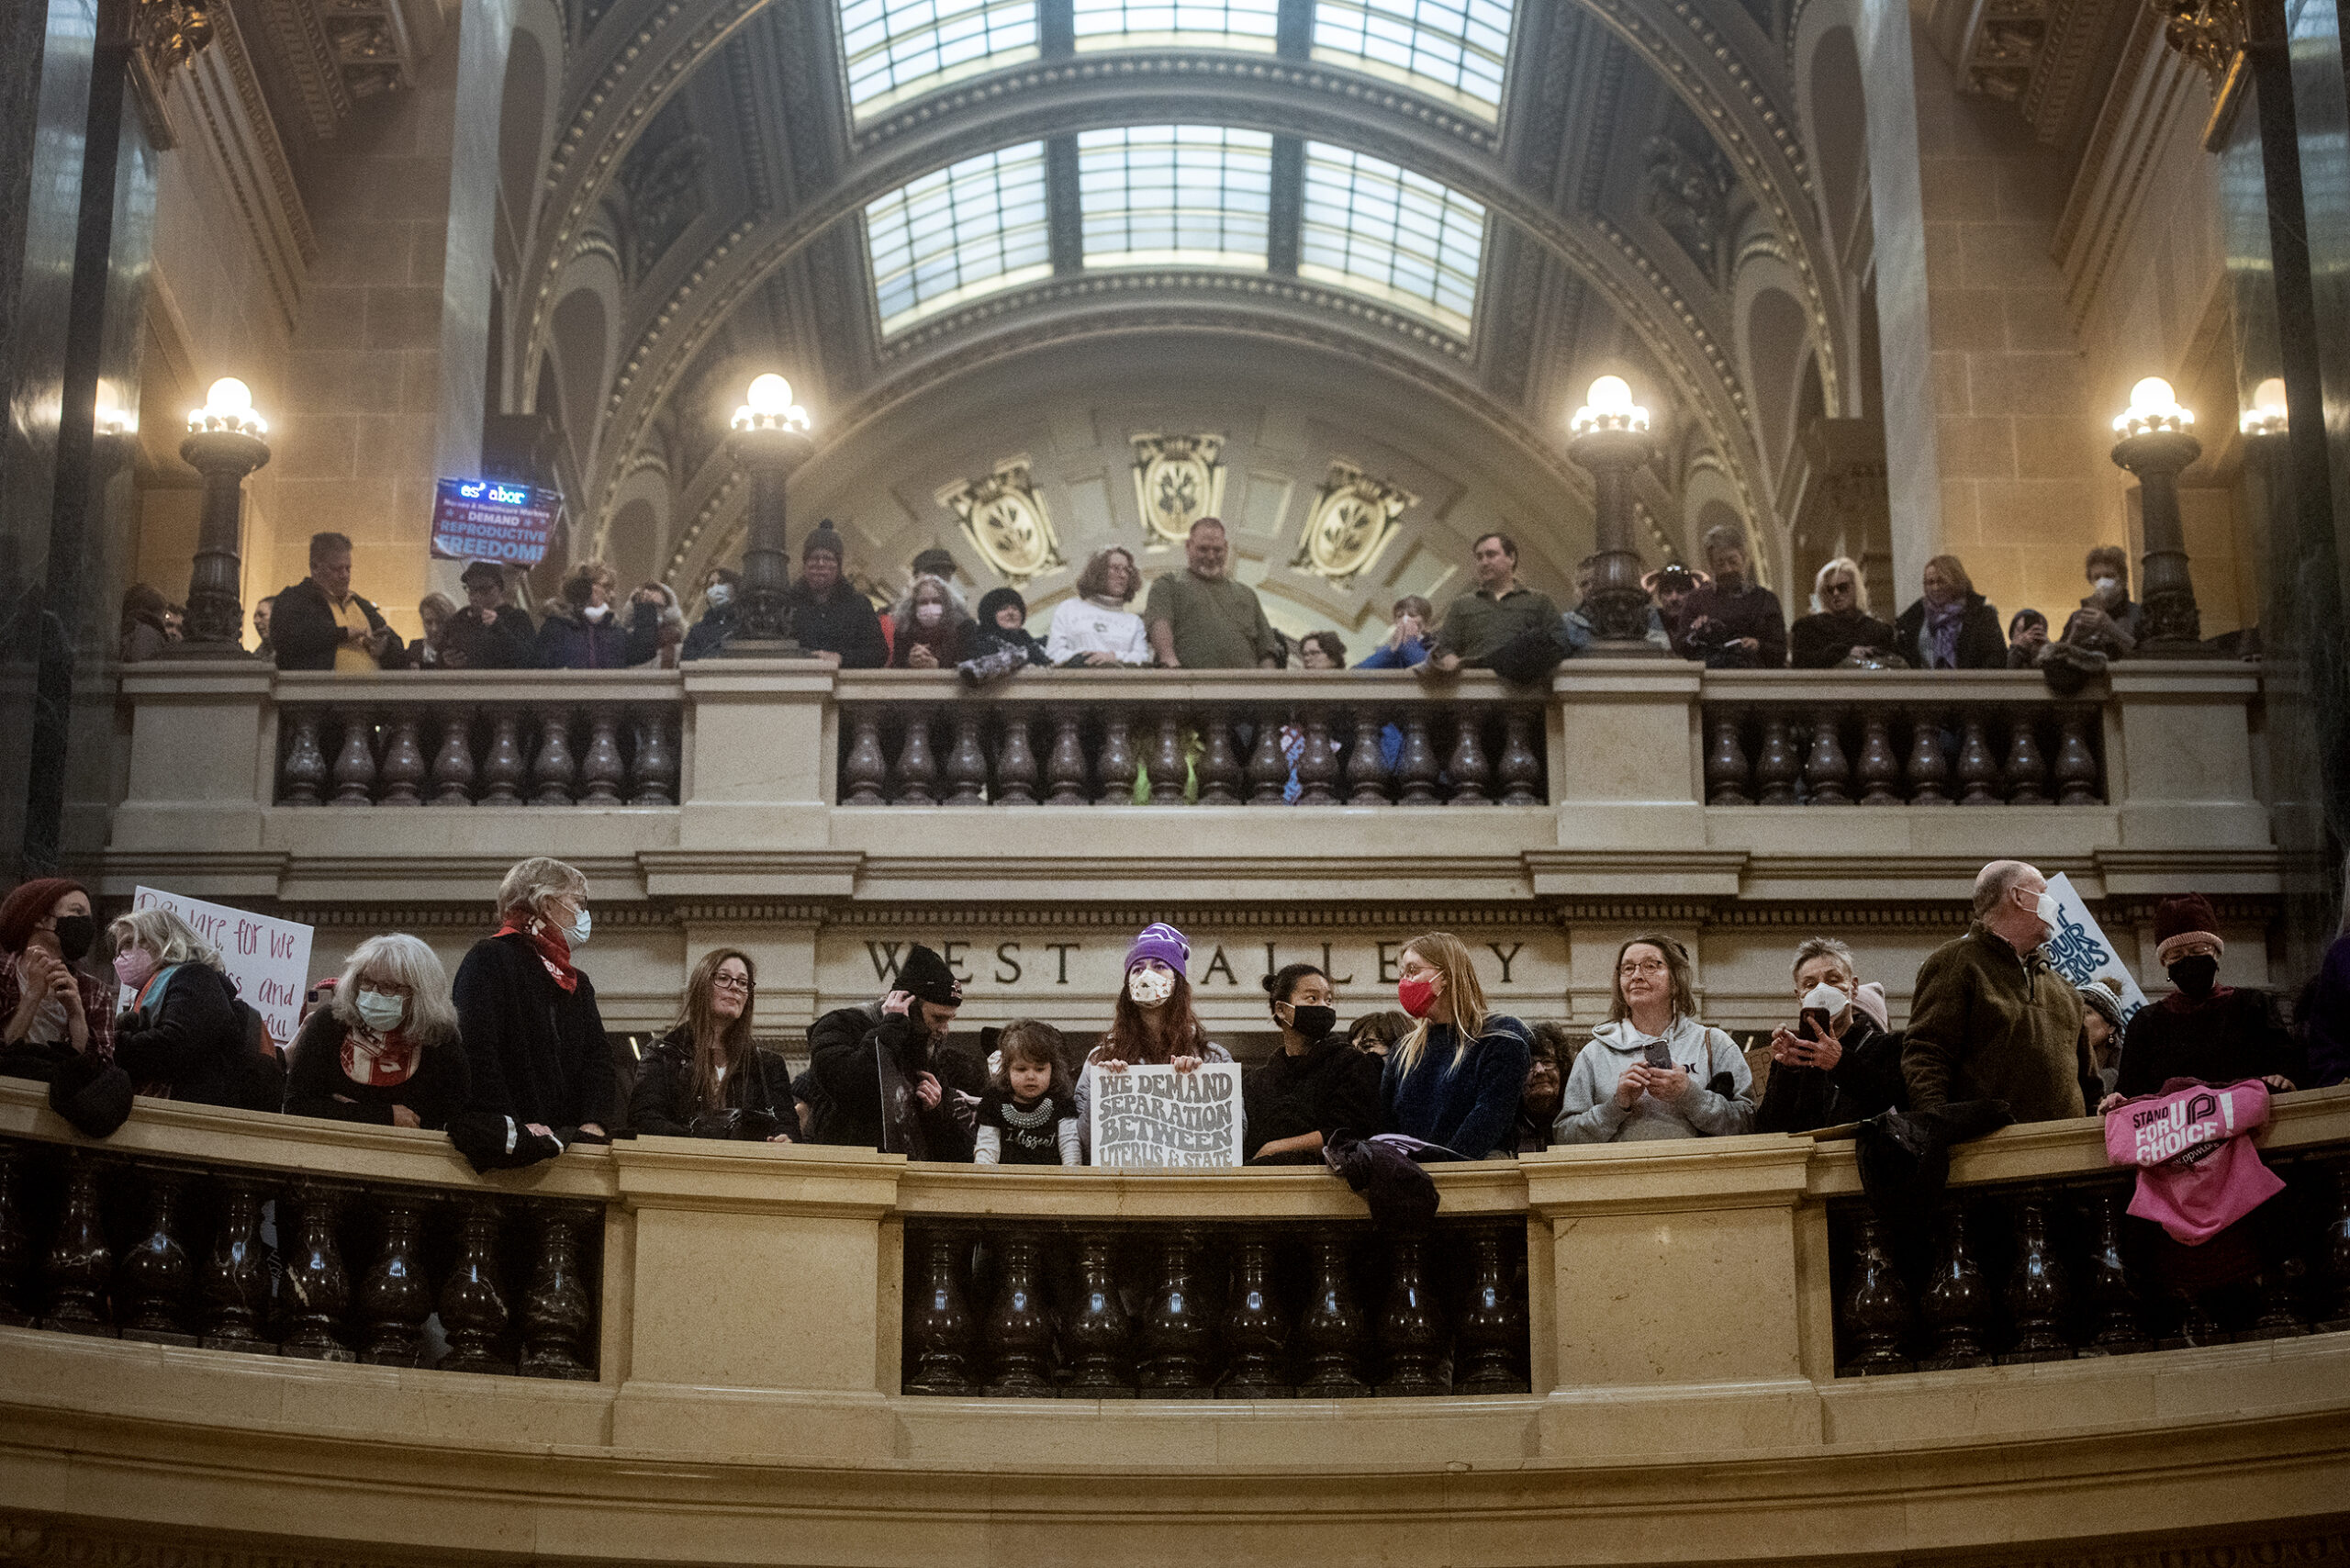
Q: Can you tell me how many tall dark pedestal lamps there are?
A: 4